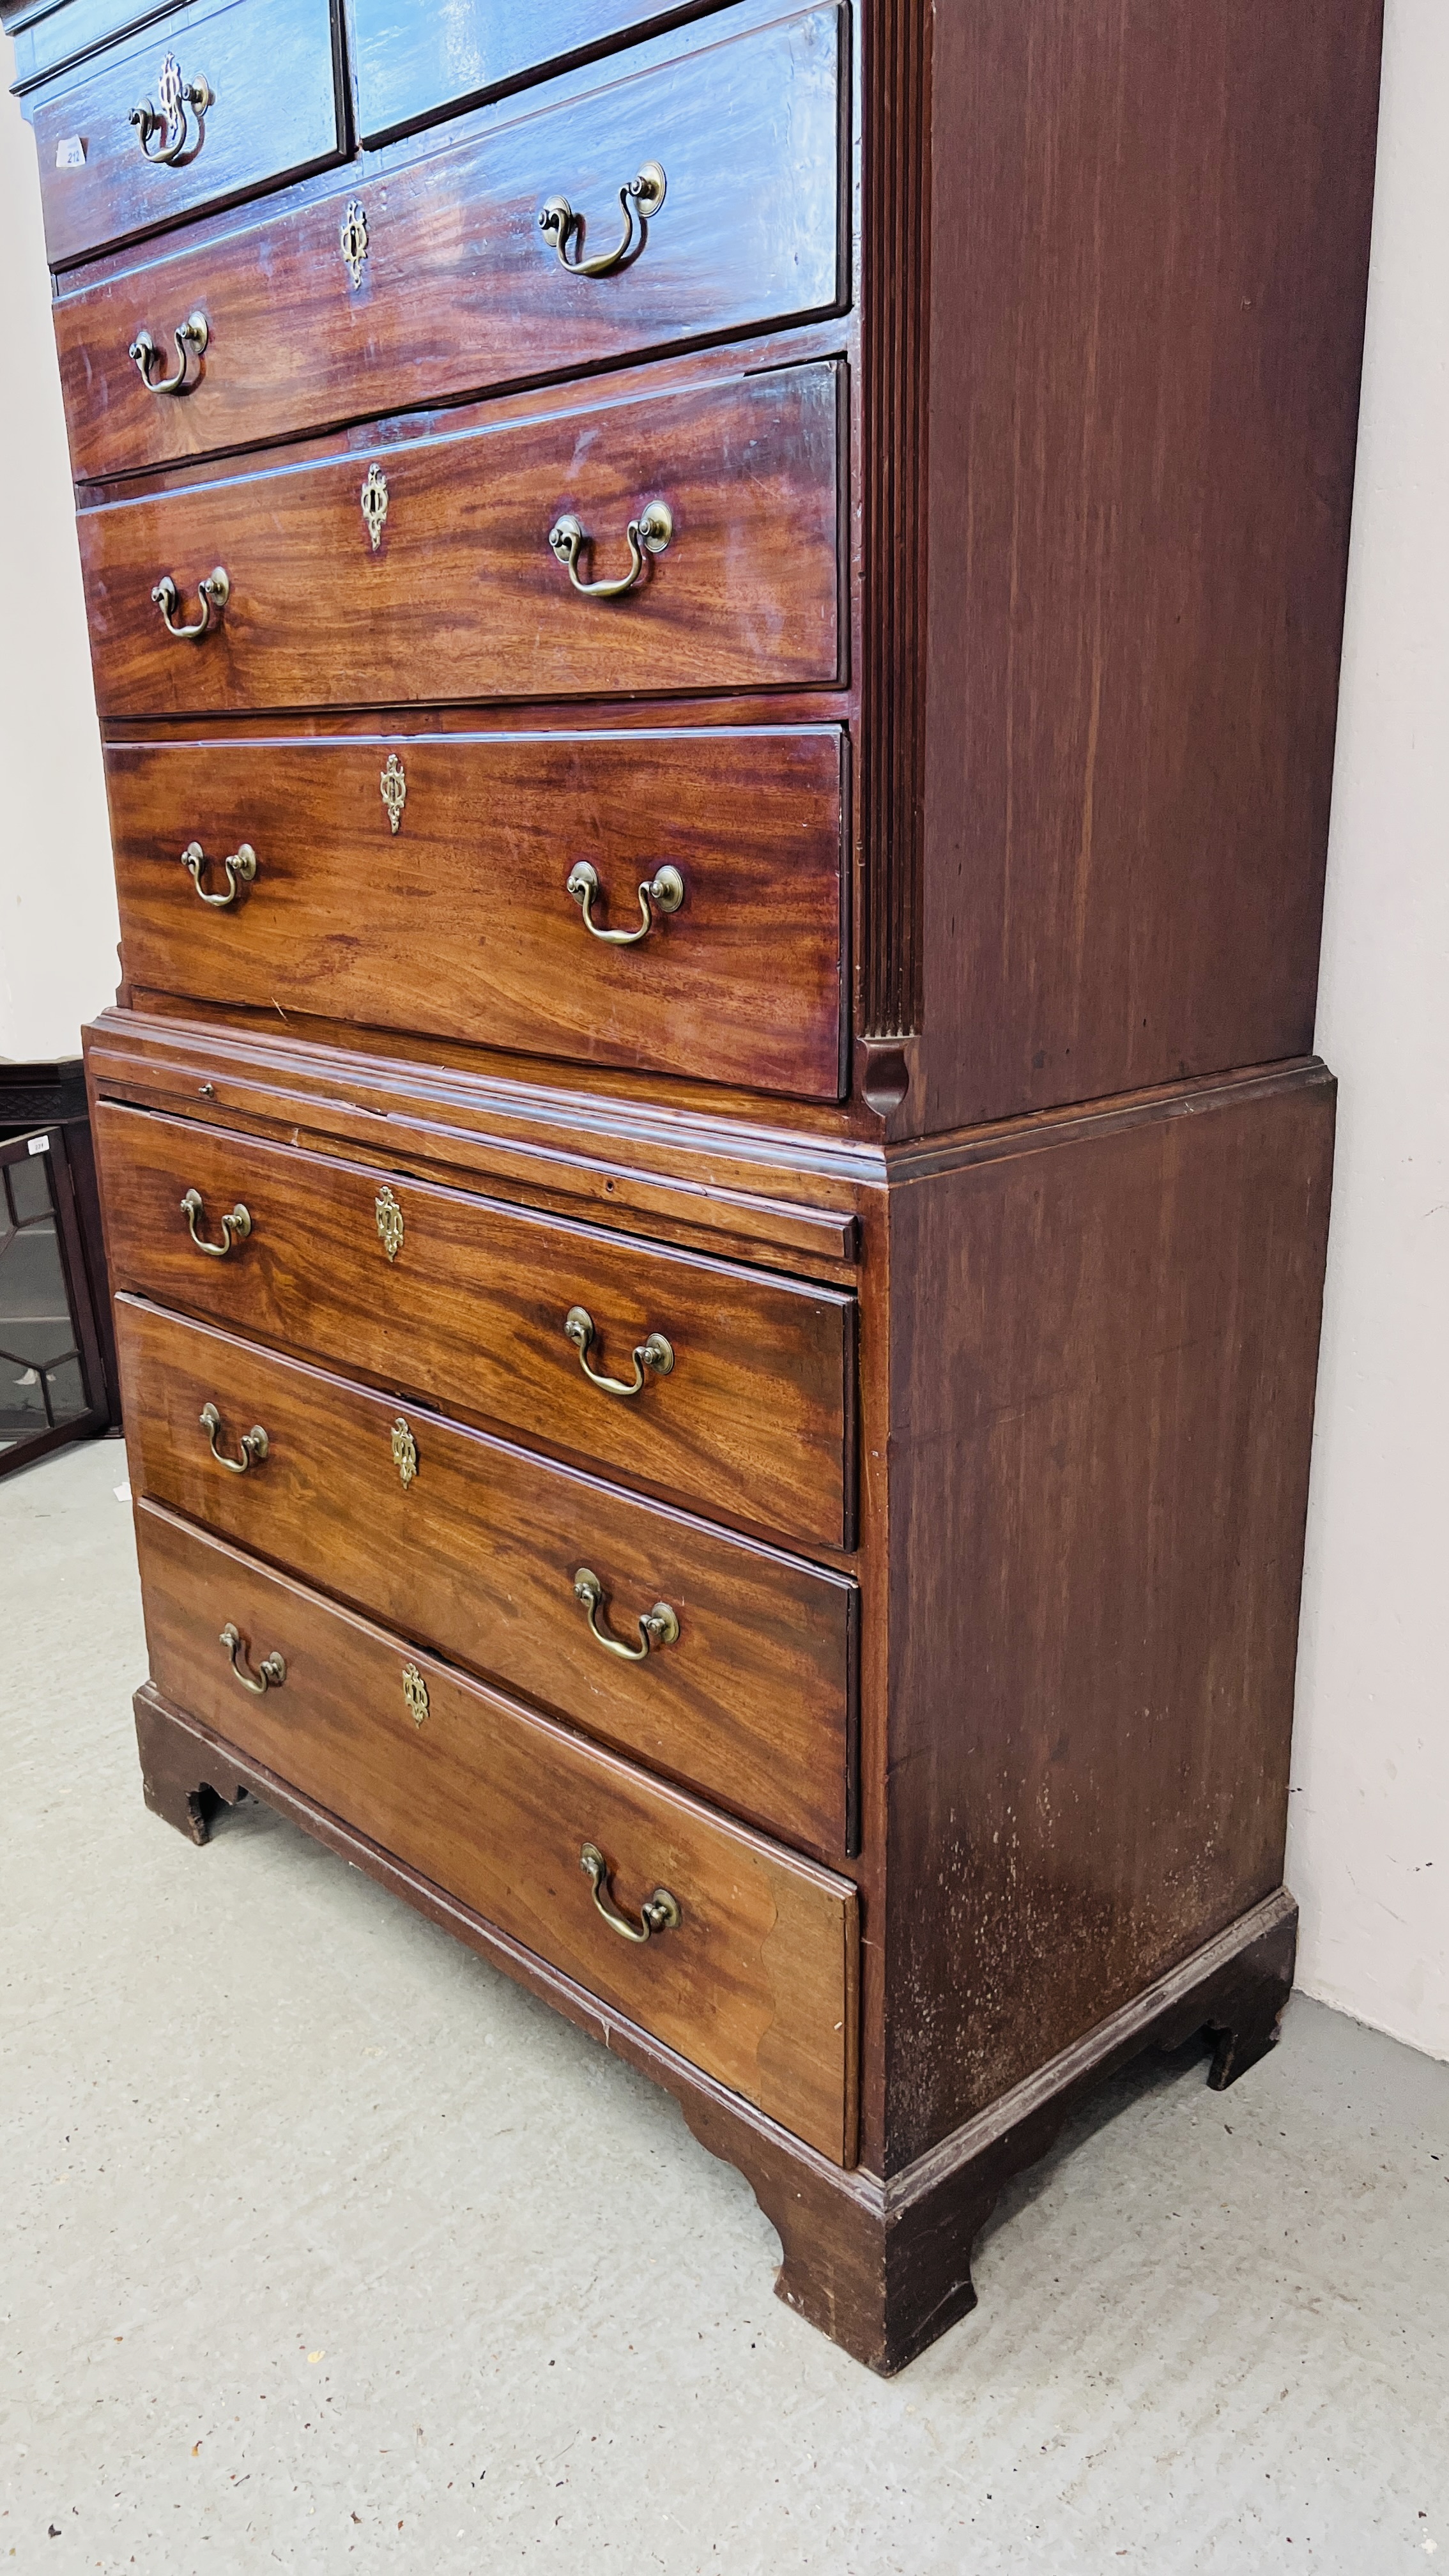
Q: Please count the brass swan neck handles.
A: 13